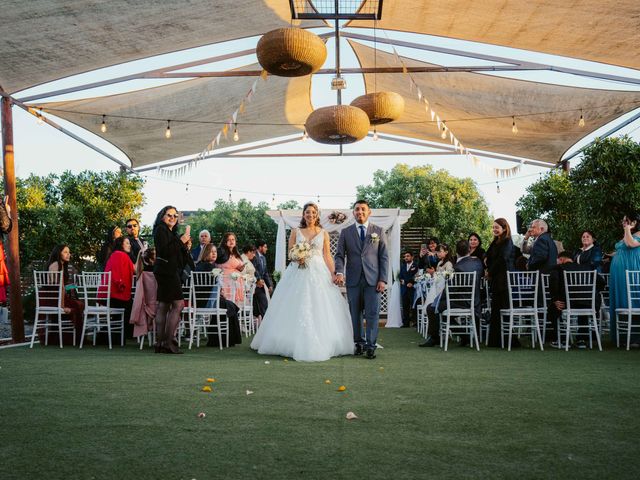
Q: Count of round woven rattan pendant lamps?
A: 3